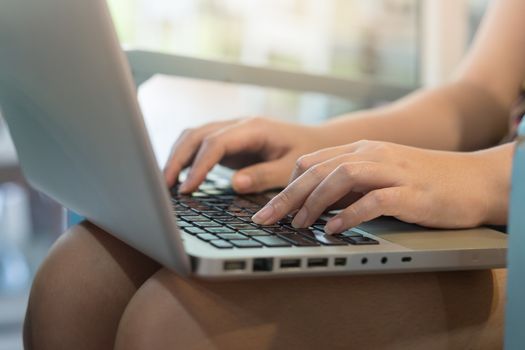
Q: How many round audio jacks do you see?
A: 2